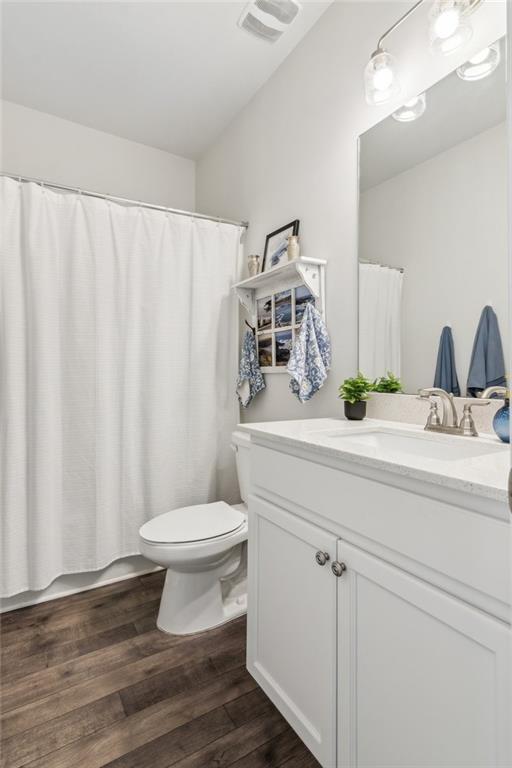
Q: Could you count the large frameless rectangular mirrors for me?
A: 1